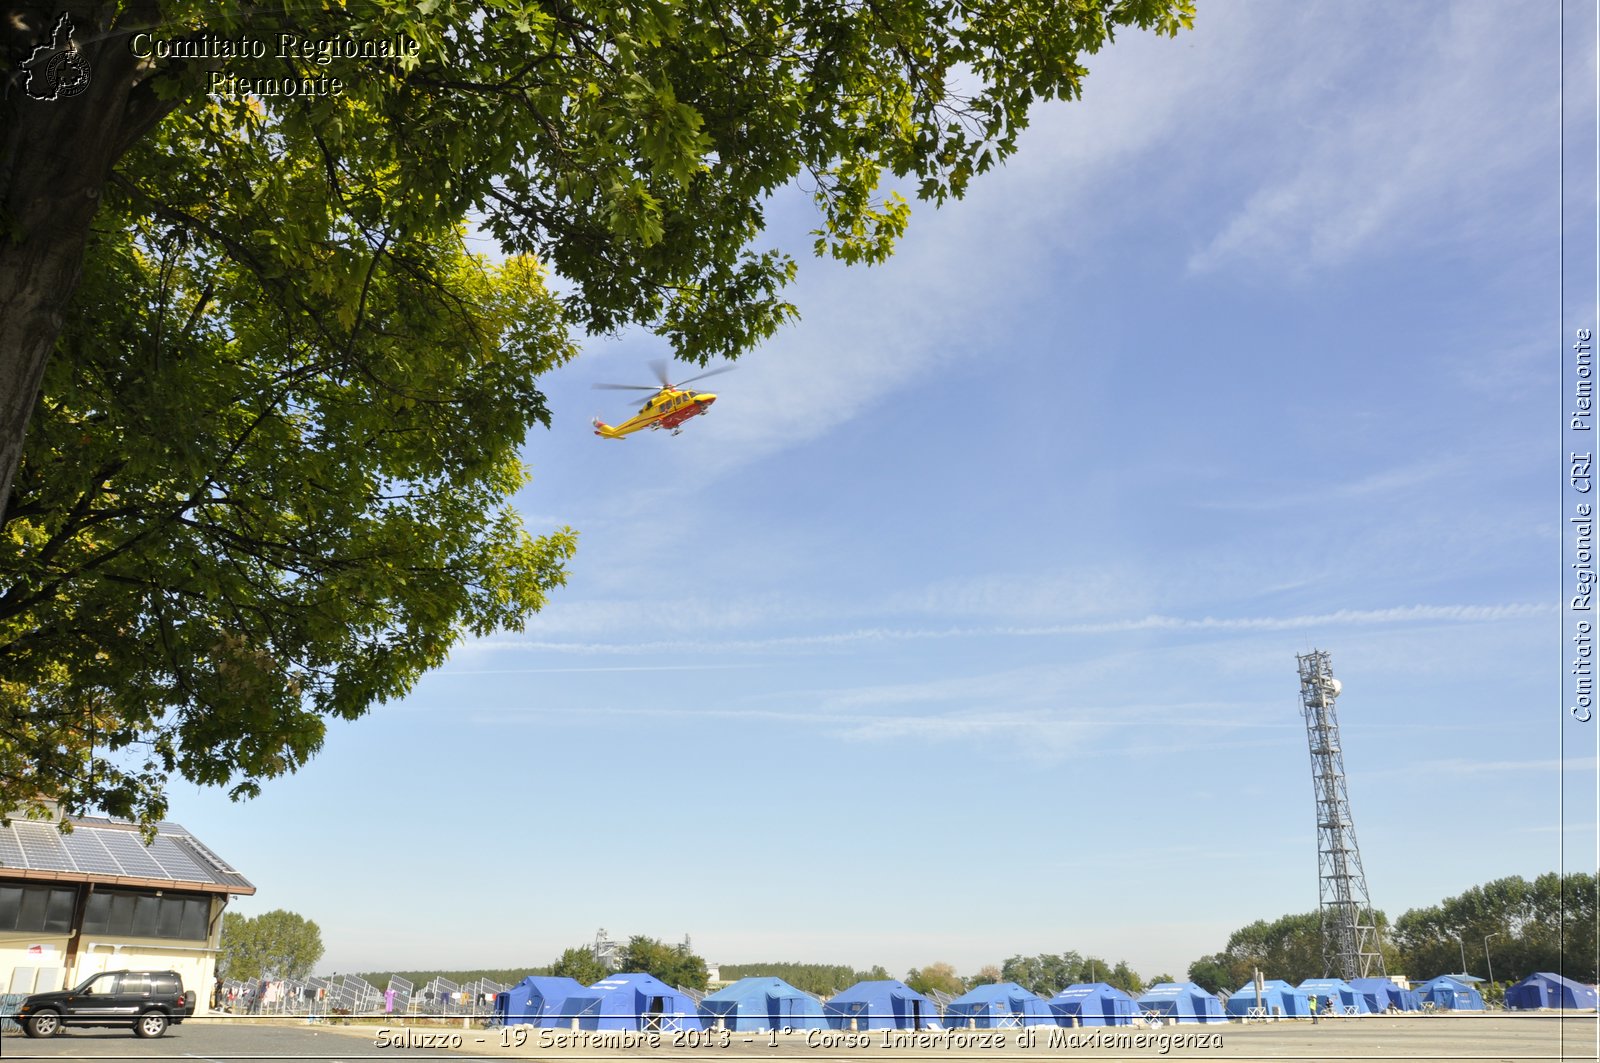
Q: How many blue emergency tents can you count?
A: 12